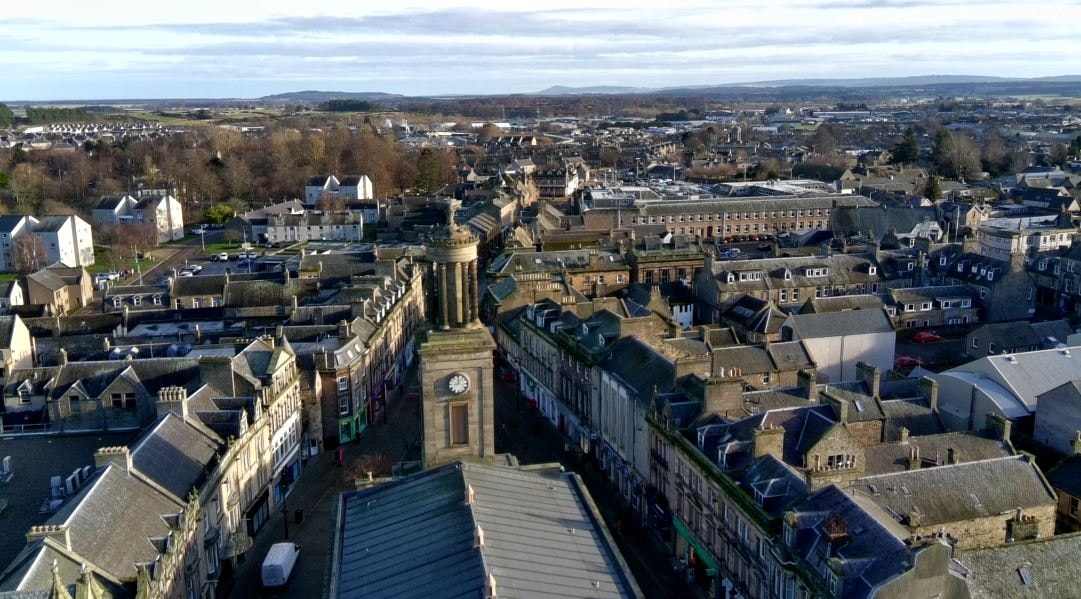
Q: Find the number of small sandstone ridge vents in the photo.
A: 3